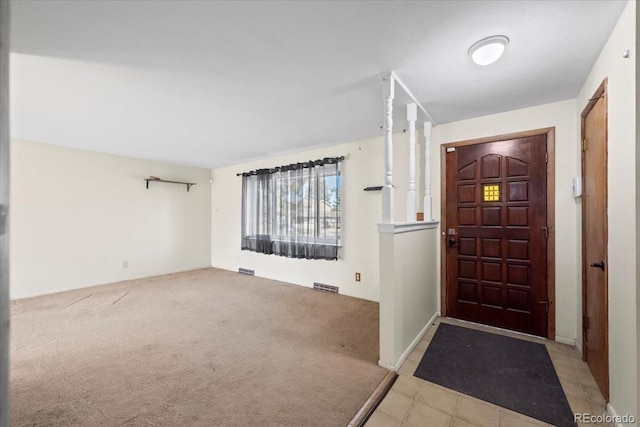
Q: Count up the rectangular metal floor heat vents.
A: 2